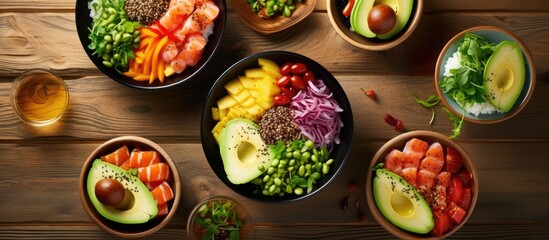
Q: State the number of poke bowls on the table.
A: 6